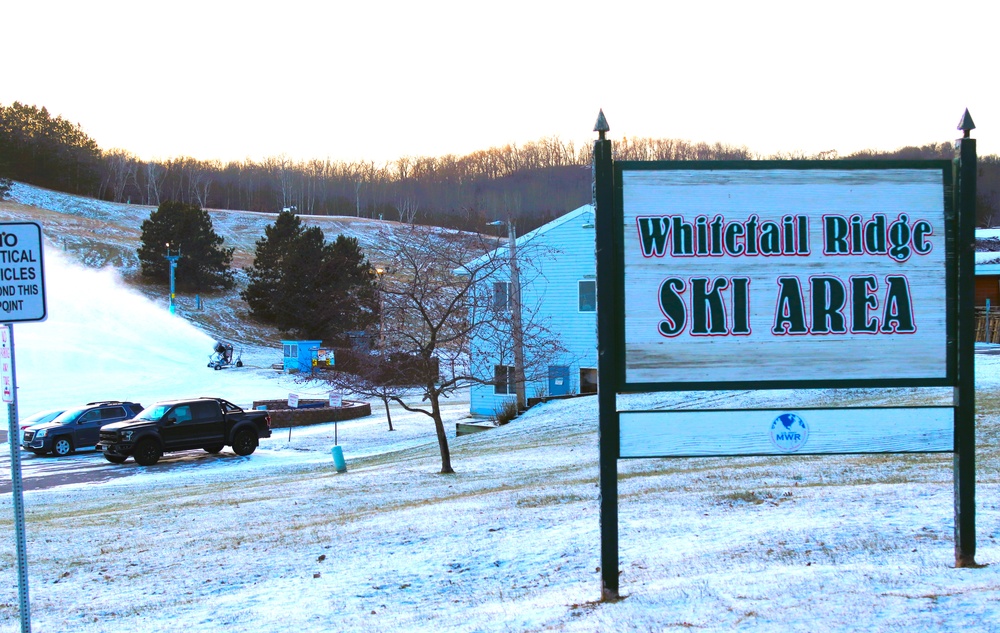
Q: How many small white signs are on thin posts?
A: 2